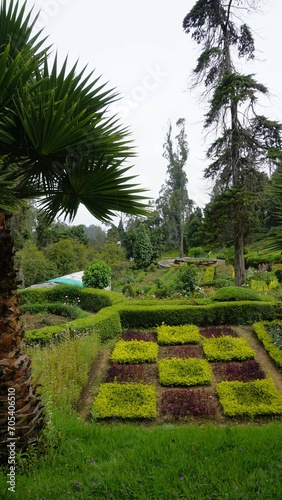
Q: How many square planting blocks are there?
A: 12